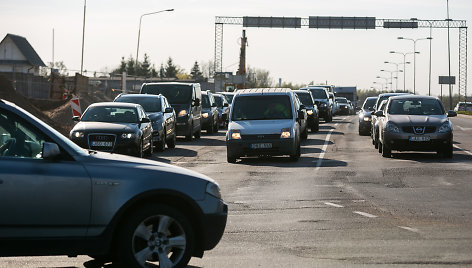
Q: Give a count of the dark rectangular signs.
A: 4